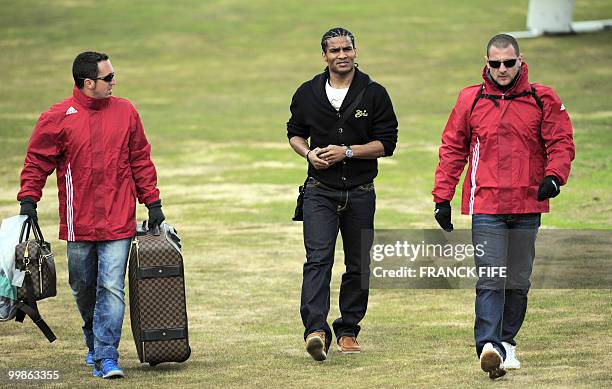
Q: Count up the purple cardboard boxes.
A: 0